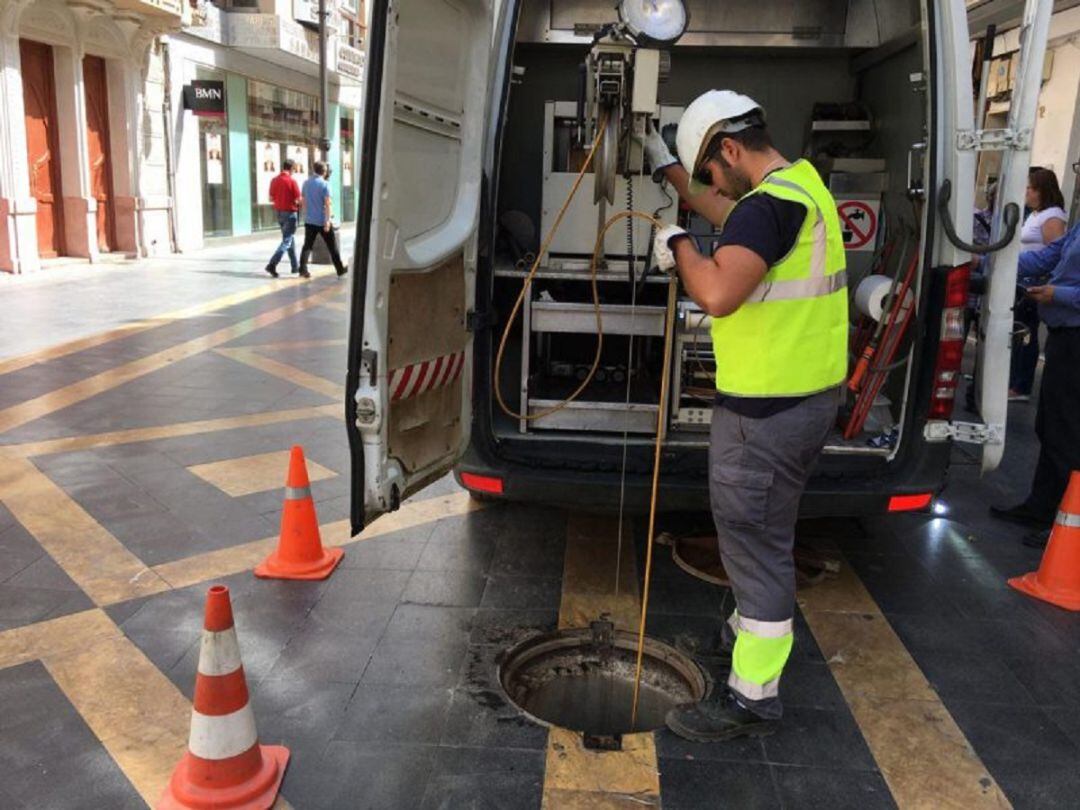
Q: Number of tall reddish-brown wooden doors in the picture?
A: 2